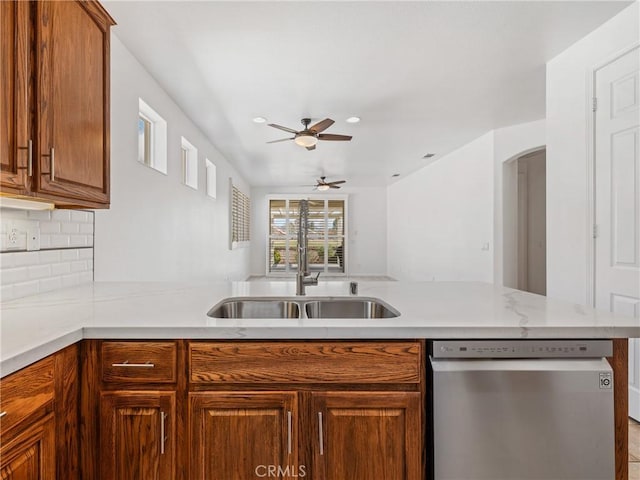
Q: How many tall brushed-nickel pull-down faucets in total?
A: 1